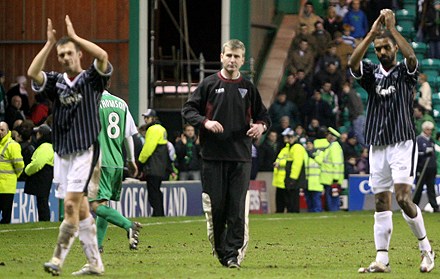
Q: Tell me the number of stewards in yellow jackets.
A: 7